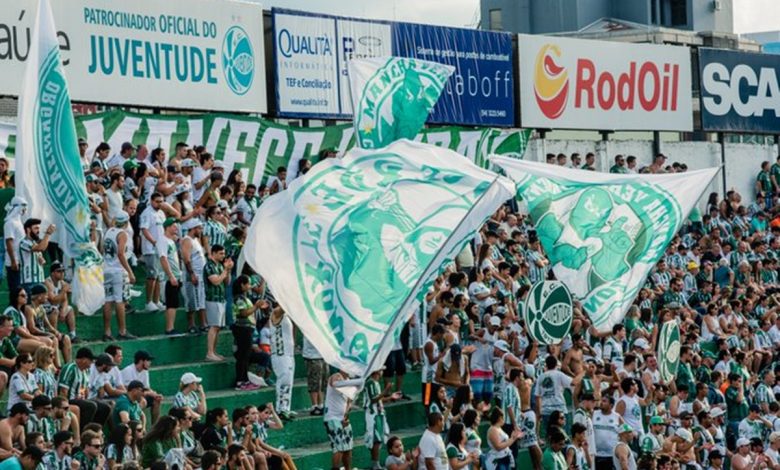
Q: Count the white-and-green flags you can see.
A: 4